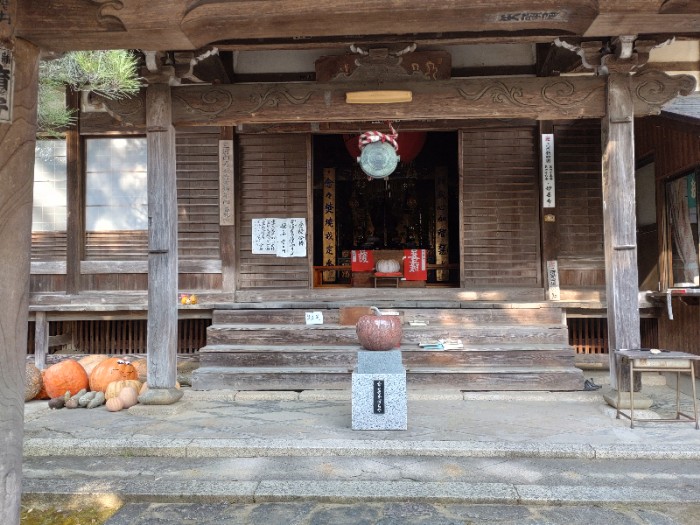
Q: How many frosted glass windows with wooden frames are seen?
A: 2